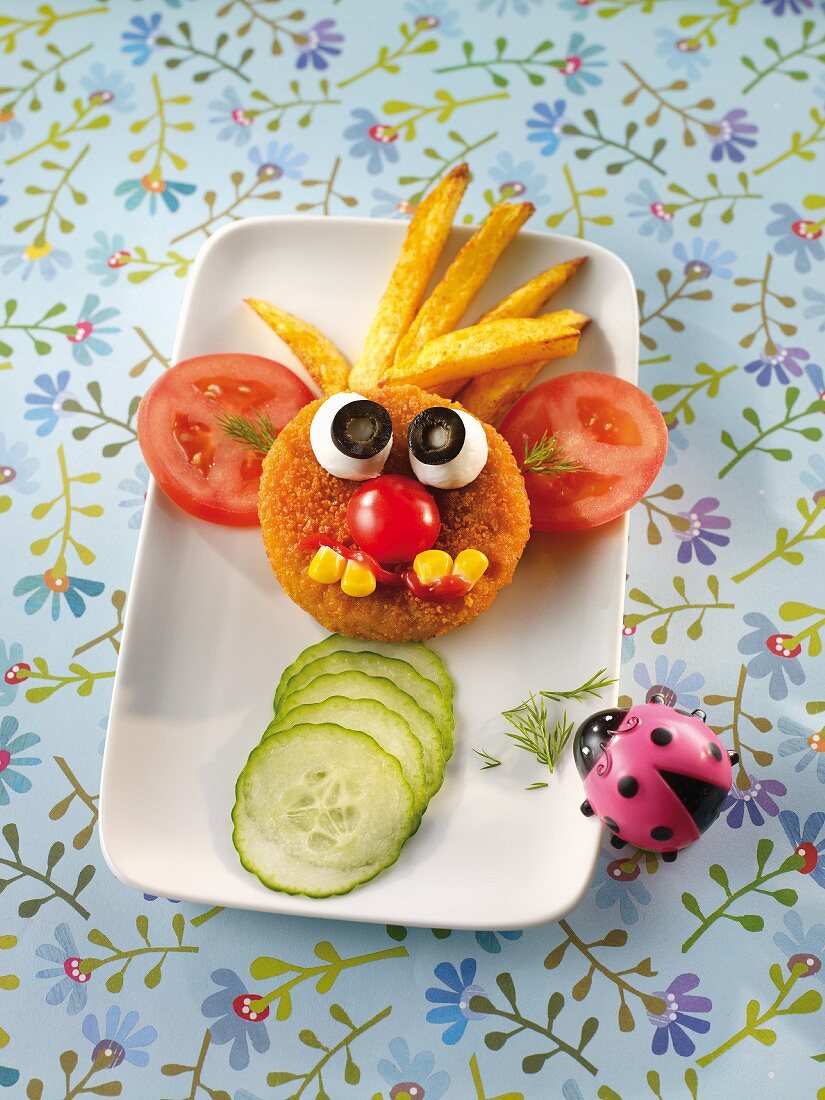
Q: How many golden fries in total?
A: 6